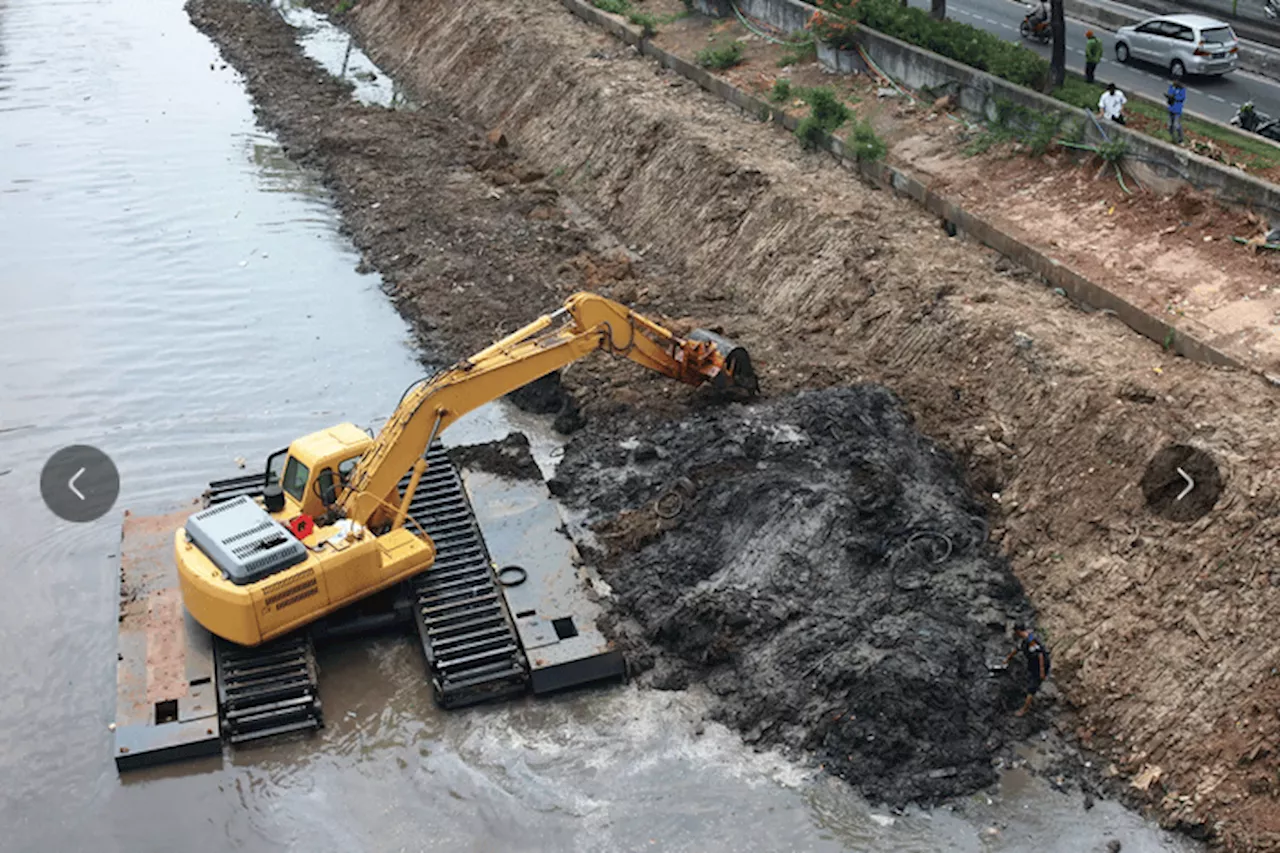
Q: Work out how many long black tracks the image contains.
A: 2